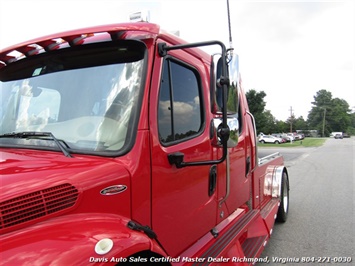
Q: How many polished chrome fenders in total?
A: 1